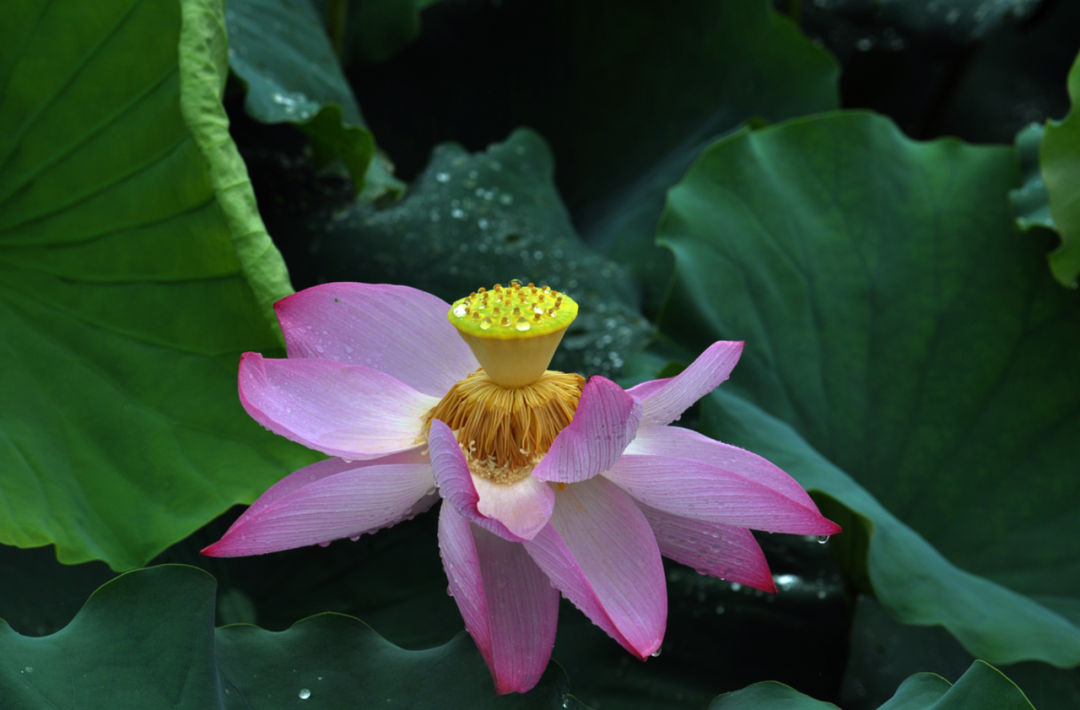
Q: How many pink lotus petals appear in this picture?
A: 10